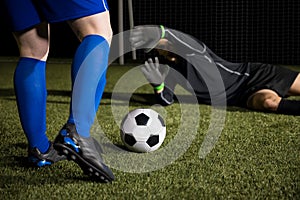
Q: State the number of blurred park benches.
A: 0